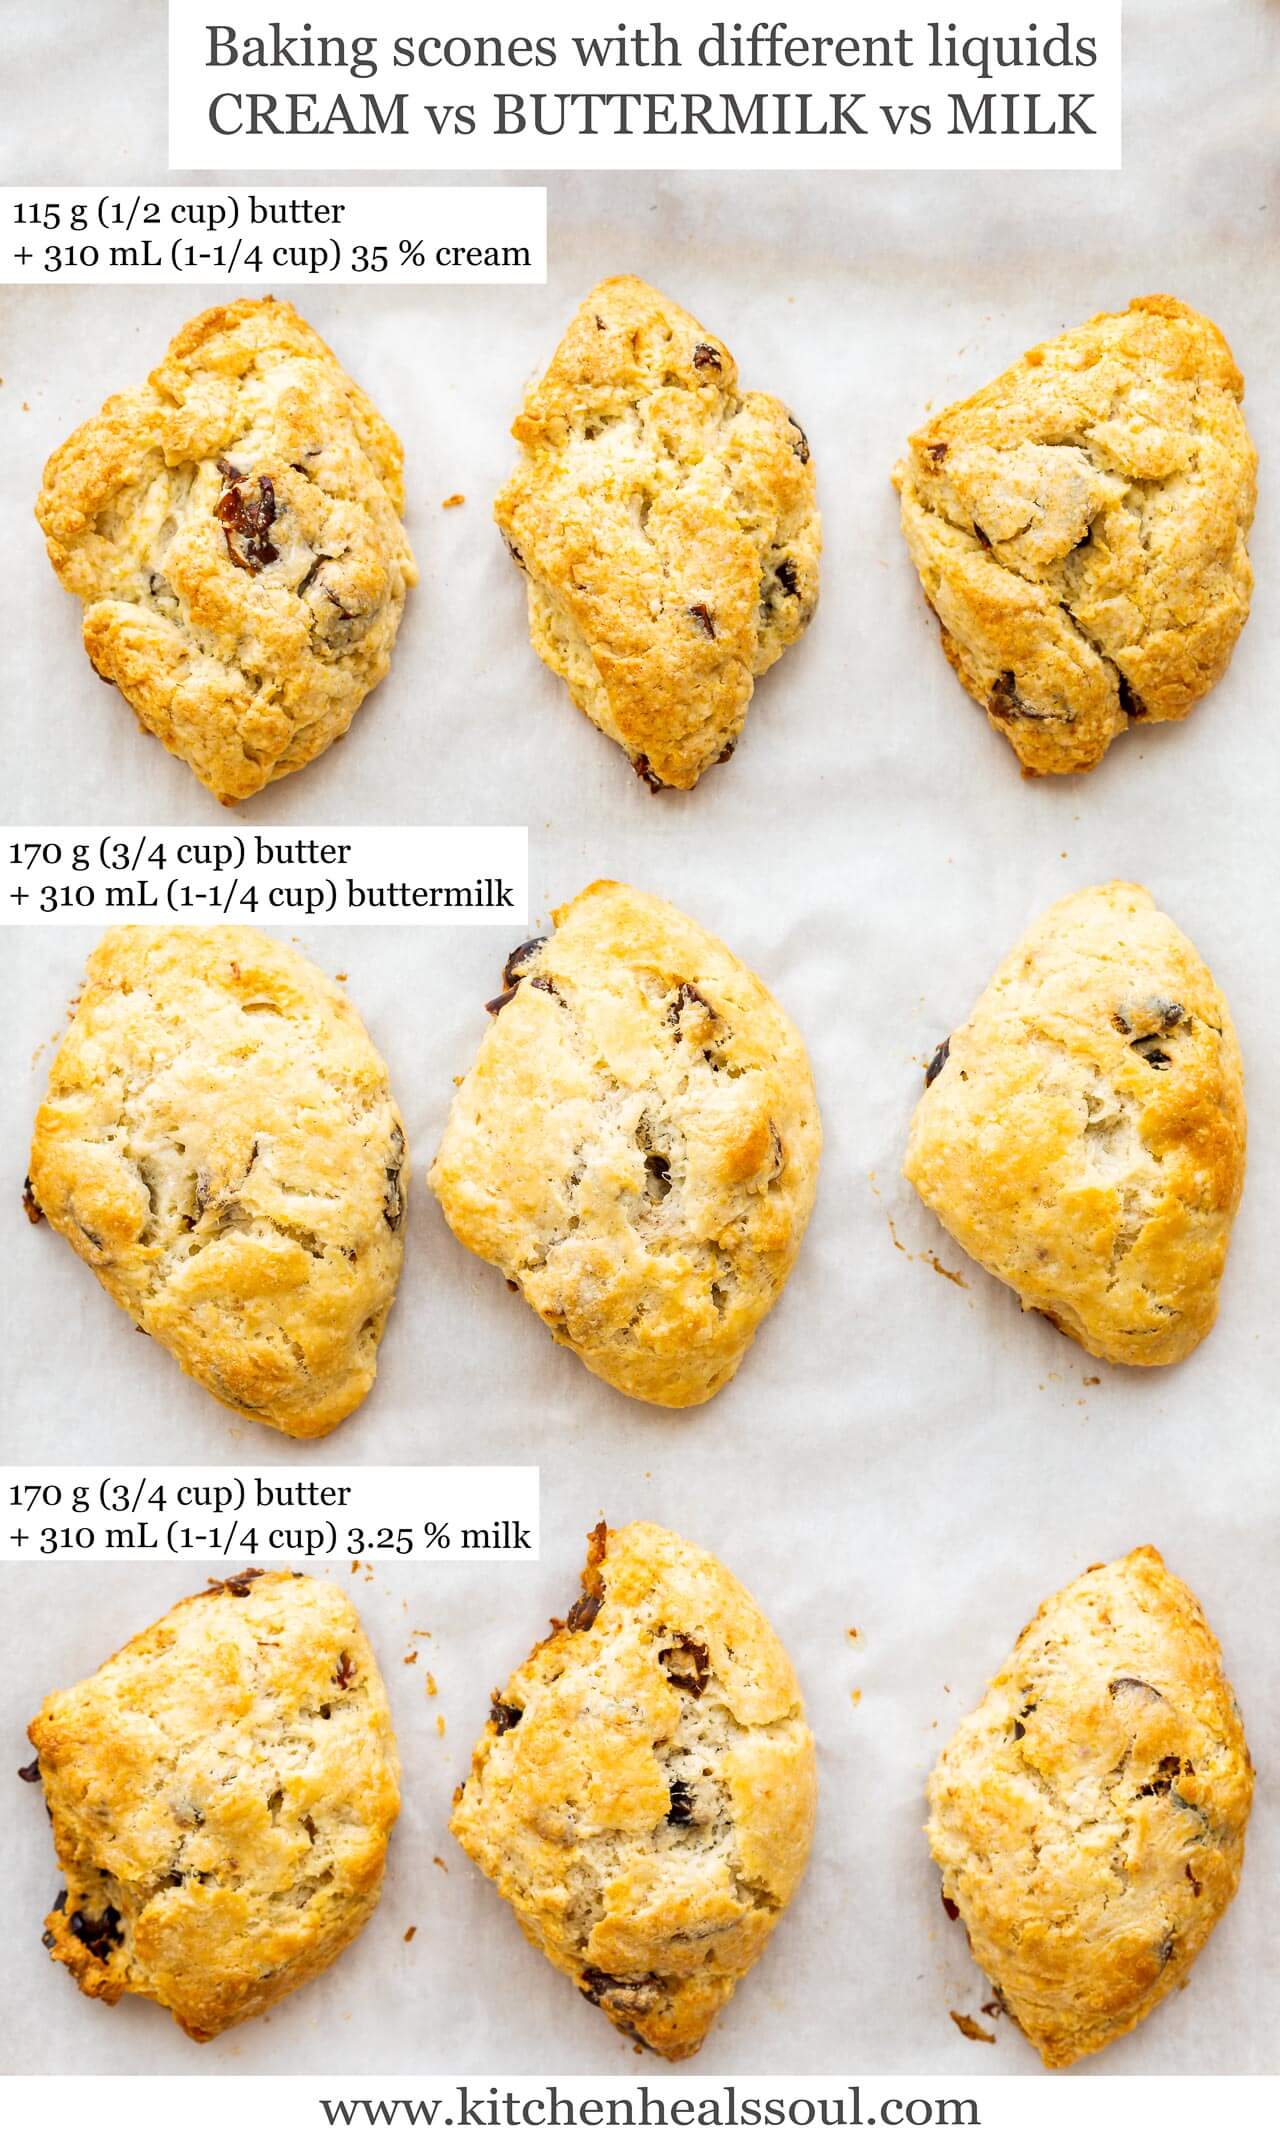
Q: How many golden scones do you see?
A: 9